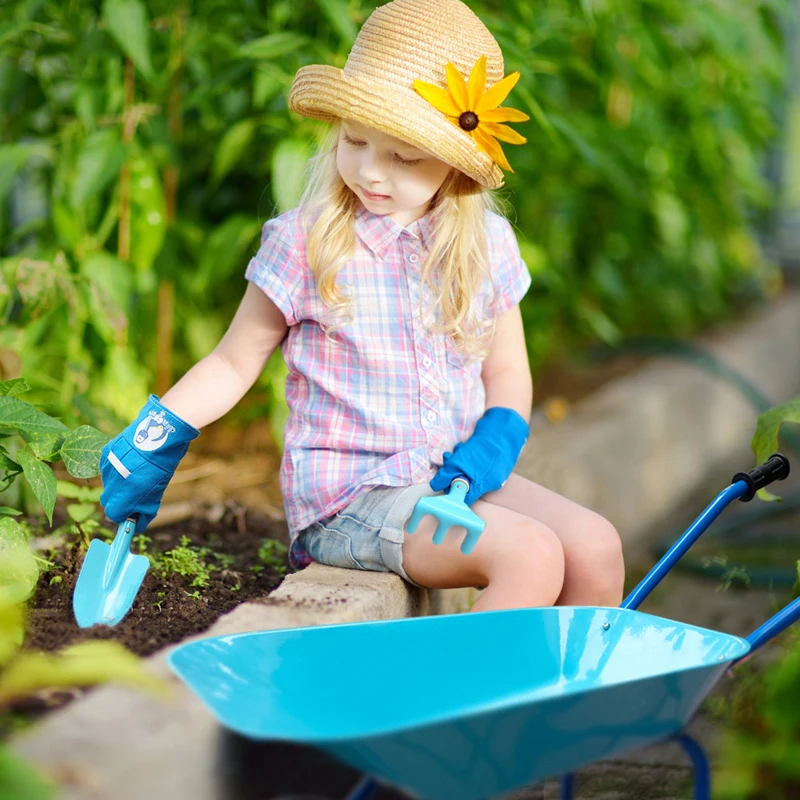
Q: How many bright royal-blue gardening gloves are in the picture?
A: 2